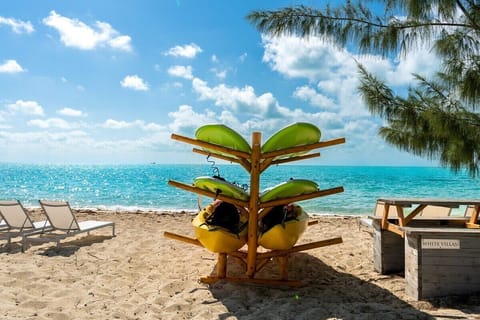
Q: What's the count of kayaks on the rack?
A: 2